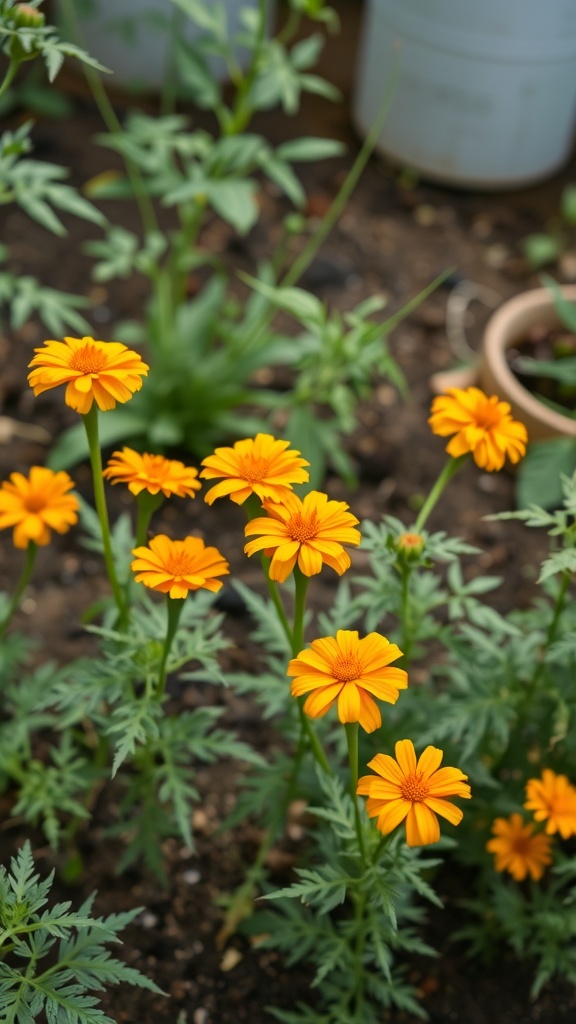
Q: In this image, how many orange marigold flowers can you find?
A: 11